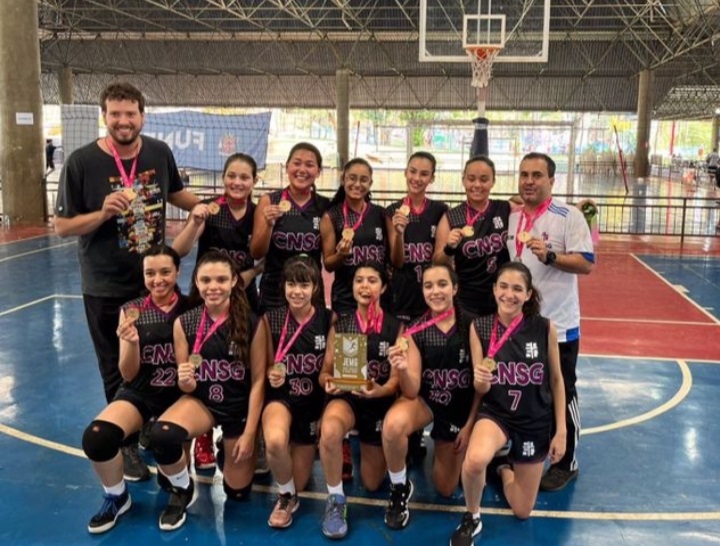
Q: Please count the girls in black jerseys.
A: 11